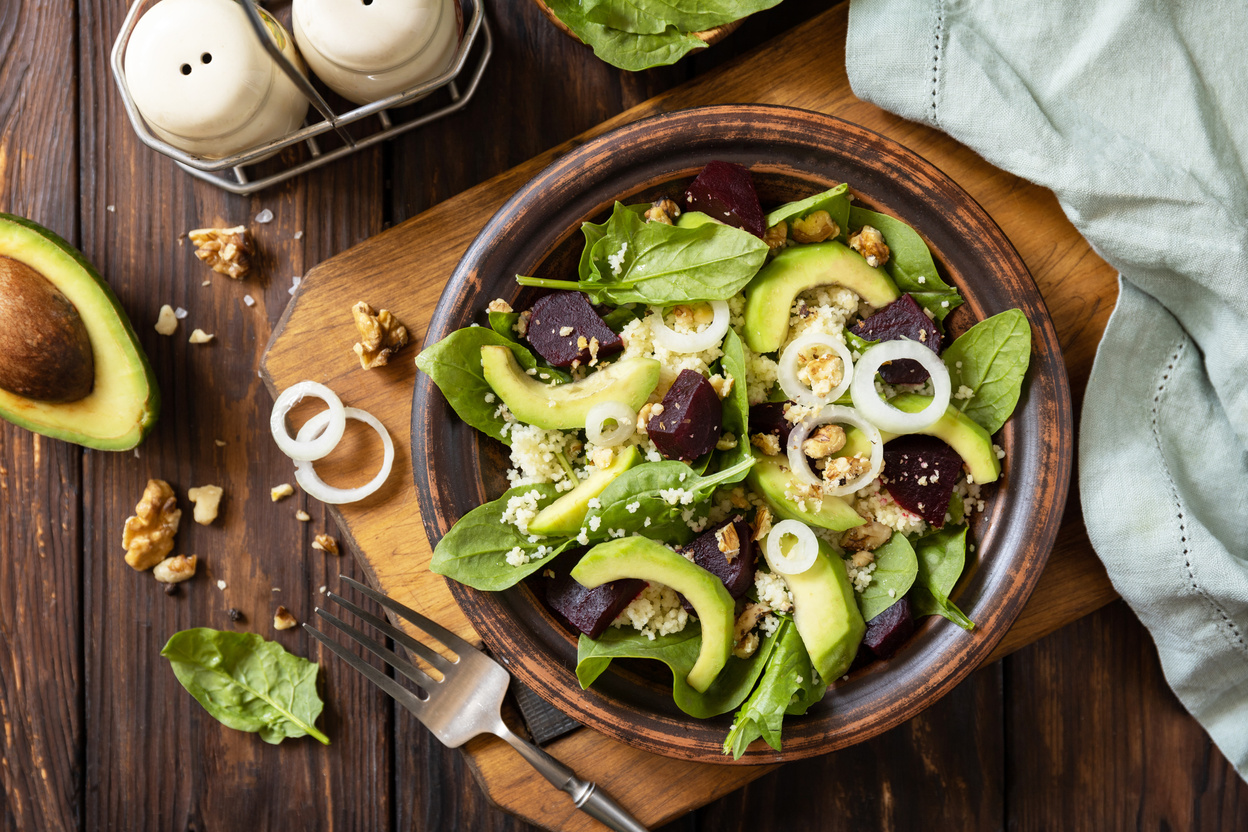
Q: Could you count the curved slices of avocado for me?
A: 7